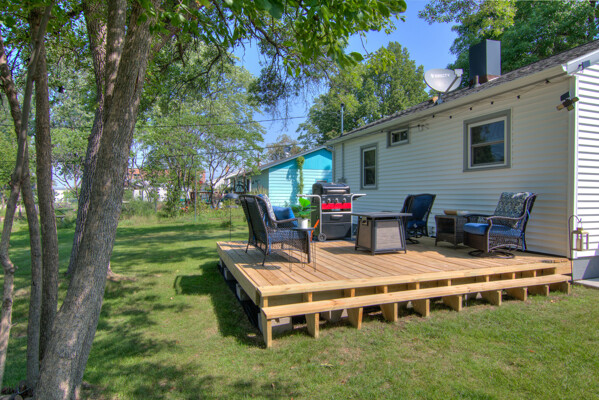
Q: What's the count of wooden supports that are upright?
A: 10